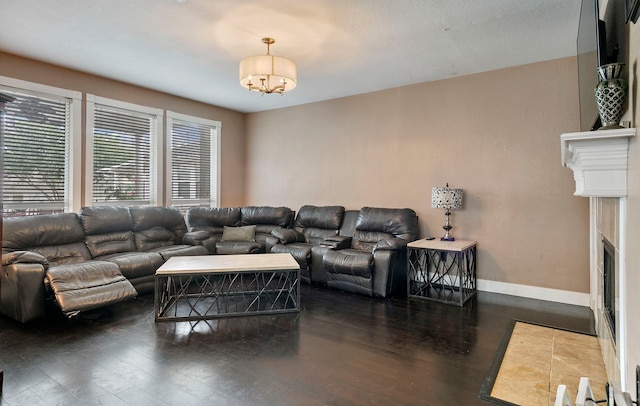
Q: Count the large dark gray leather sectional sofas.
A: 1